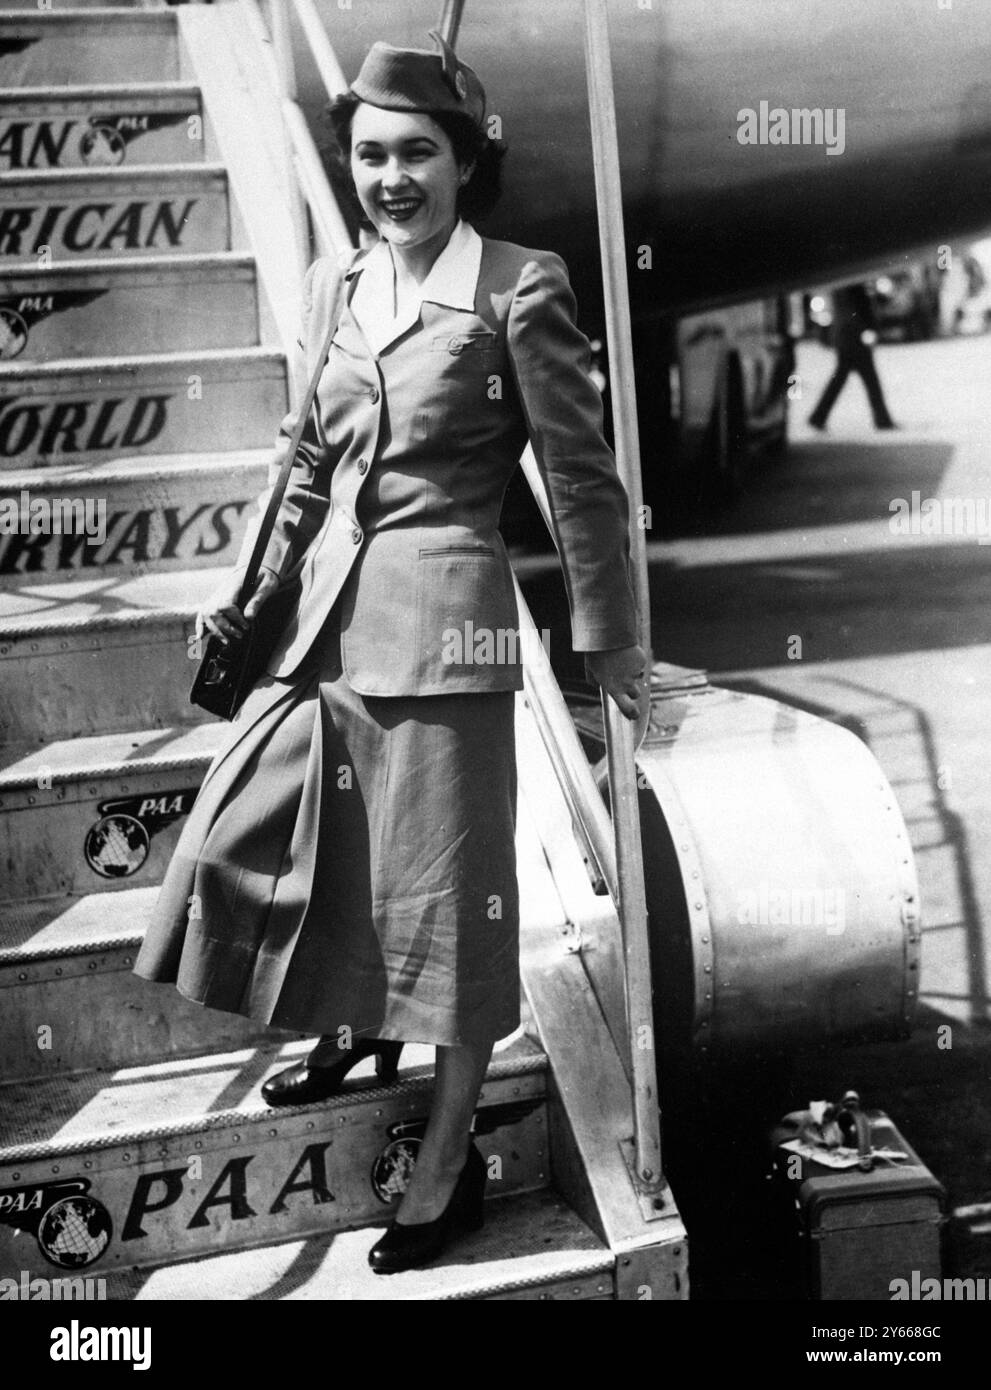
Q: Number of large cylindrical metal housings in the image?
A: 1